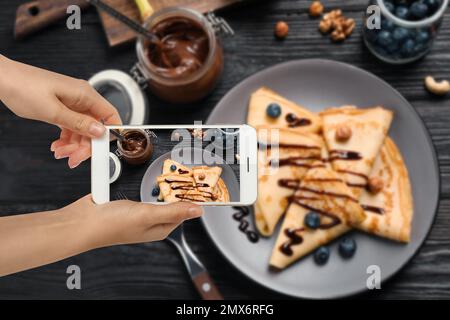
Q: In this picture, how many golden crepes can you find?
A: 5